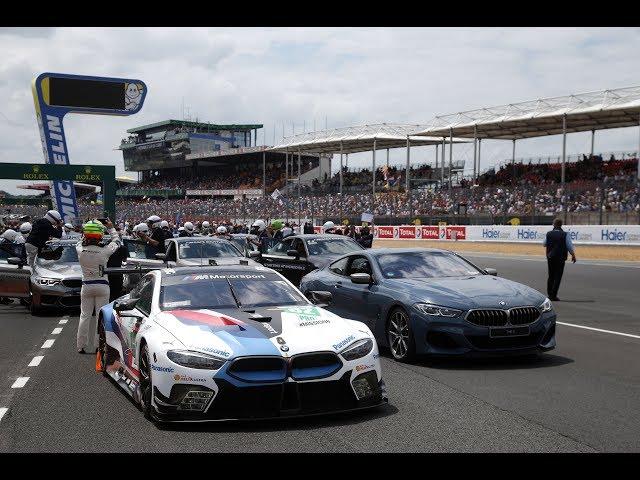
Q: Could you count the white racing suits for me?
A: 1